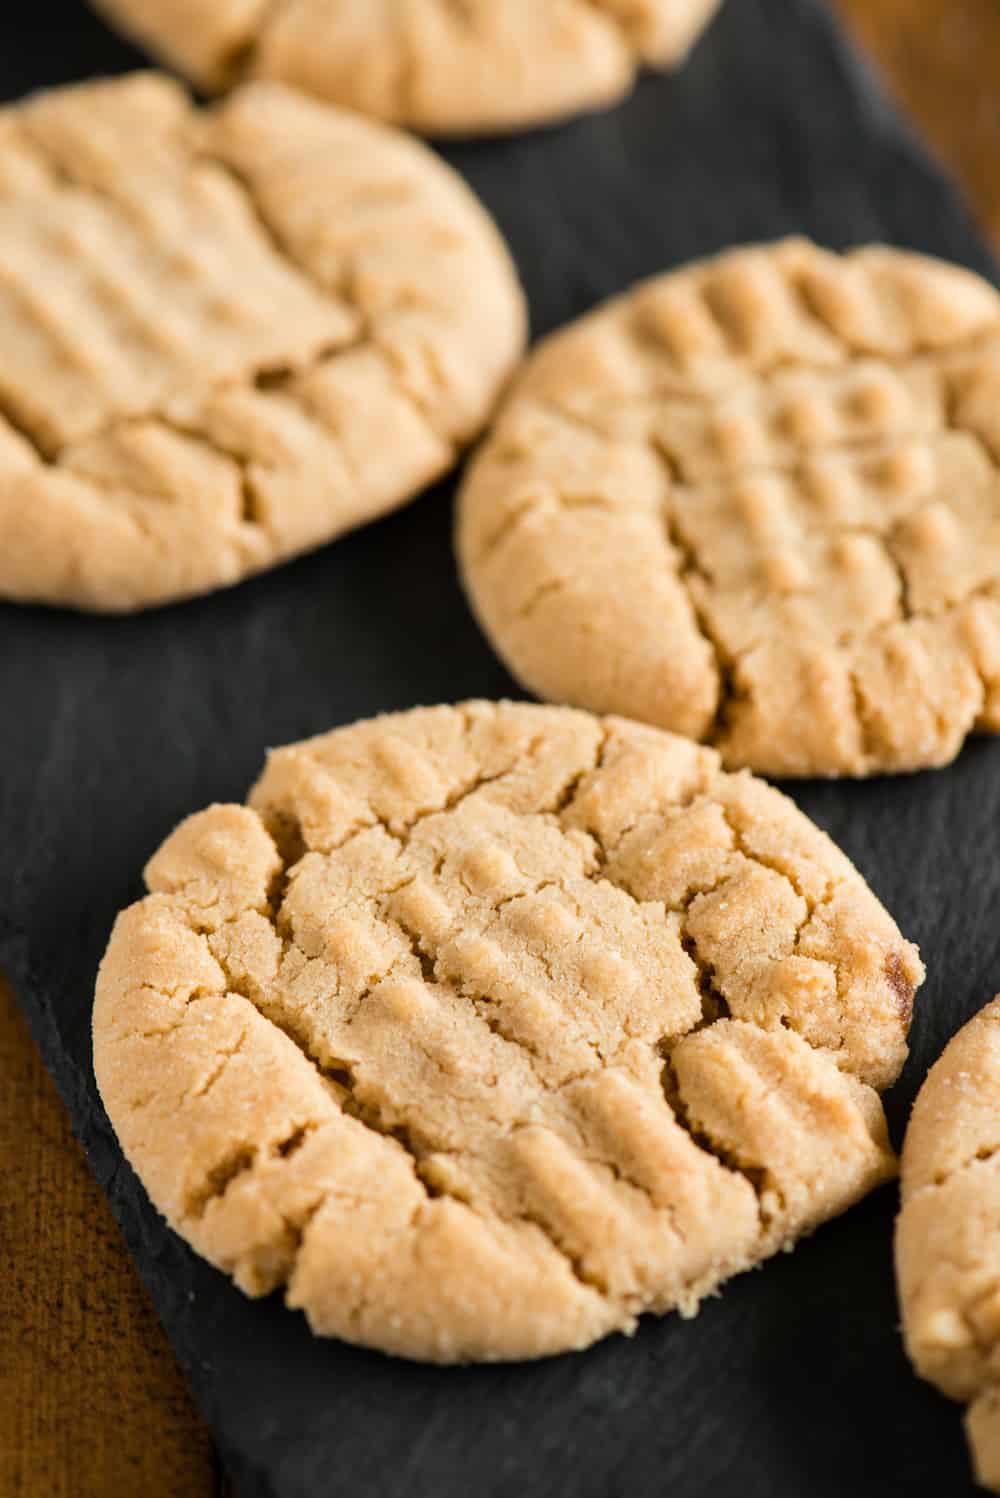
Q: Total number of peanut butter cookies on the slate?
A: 5